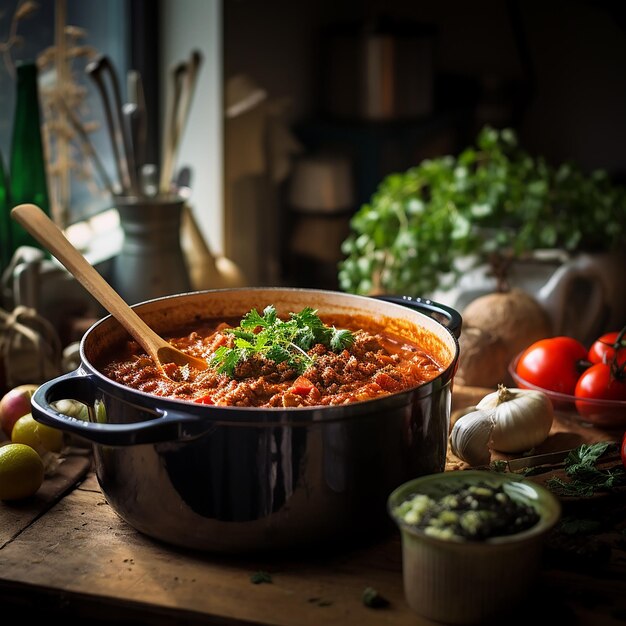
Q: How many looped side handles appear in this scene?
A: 2